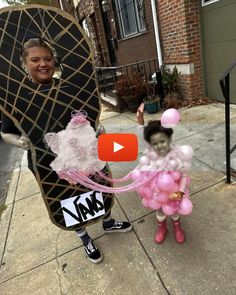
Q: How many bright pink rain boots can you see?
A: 2